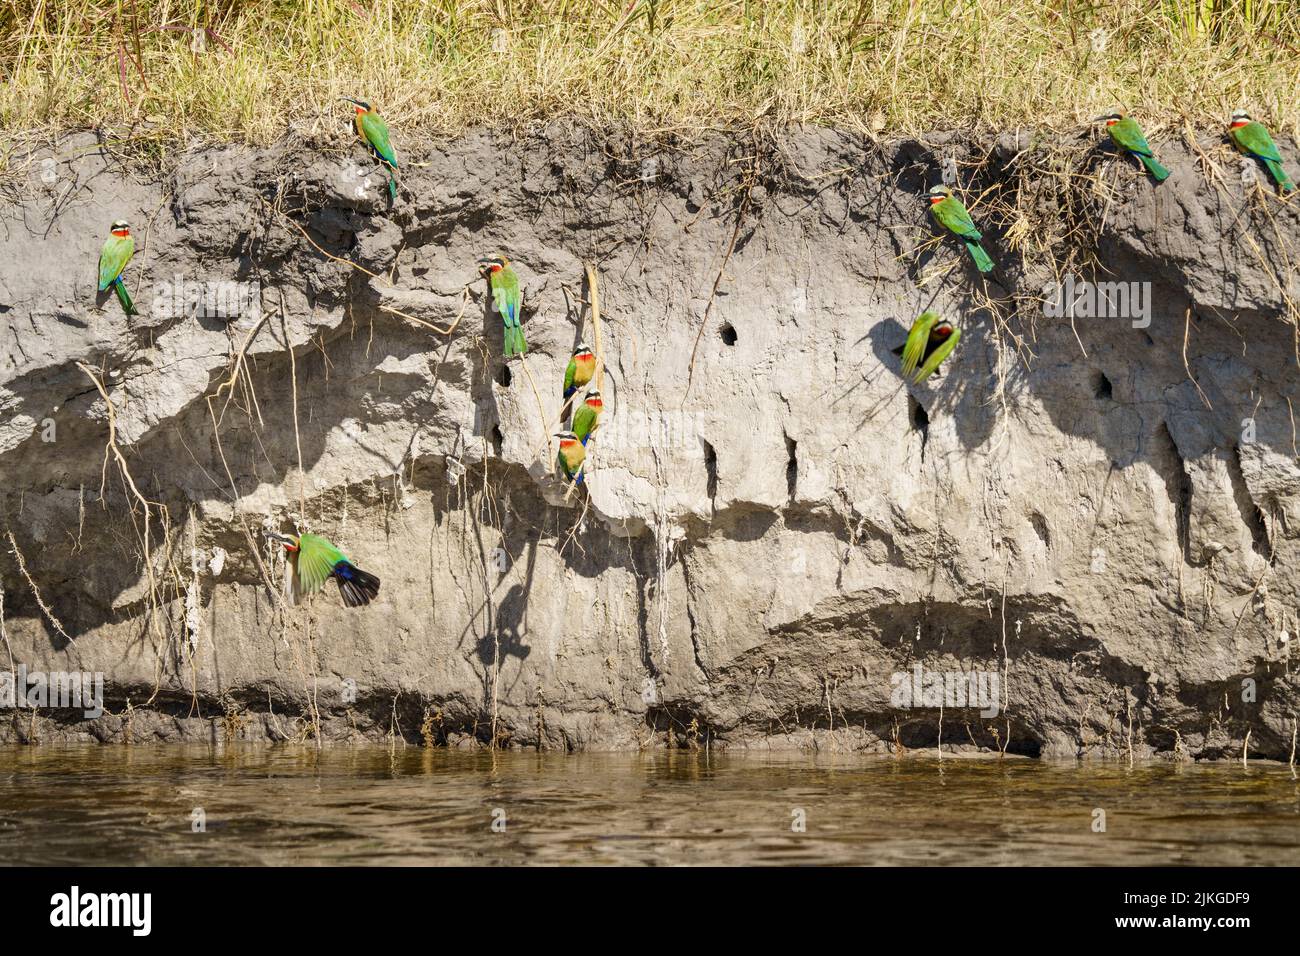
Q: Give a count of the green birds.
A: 11